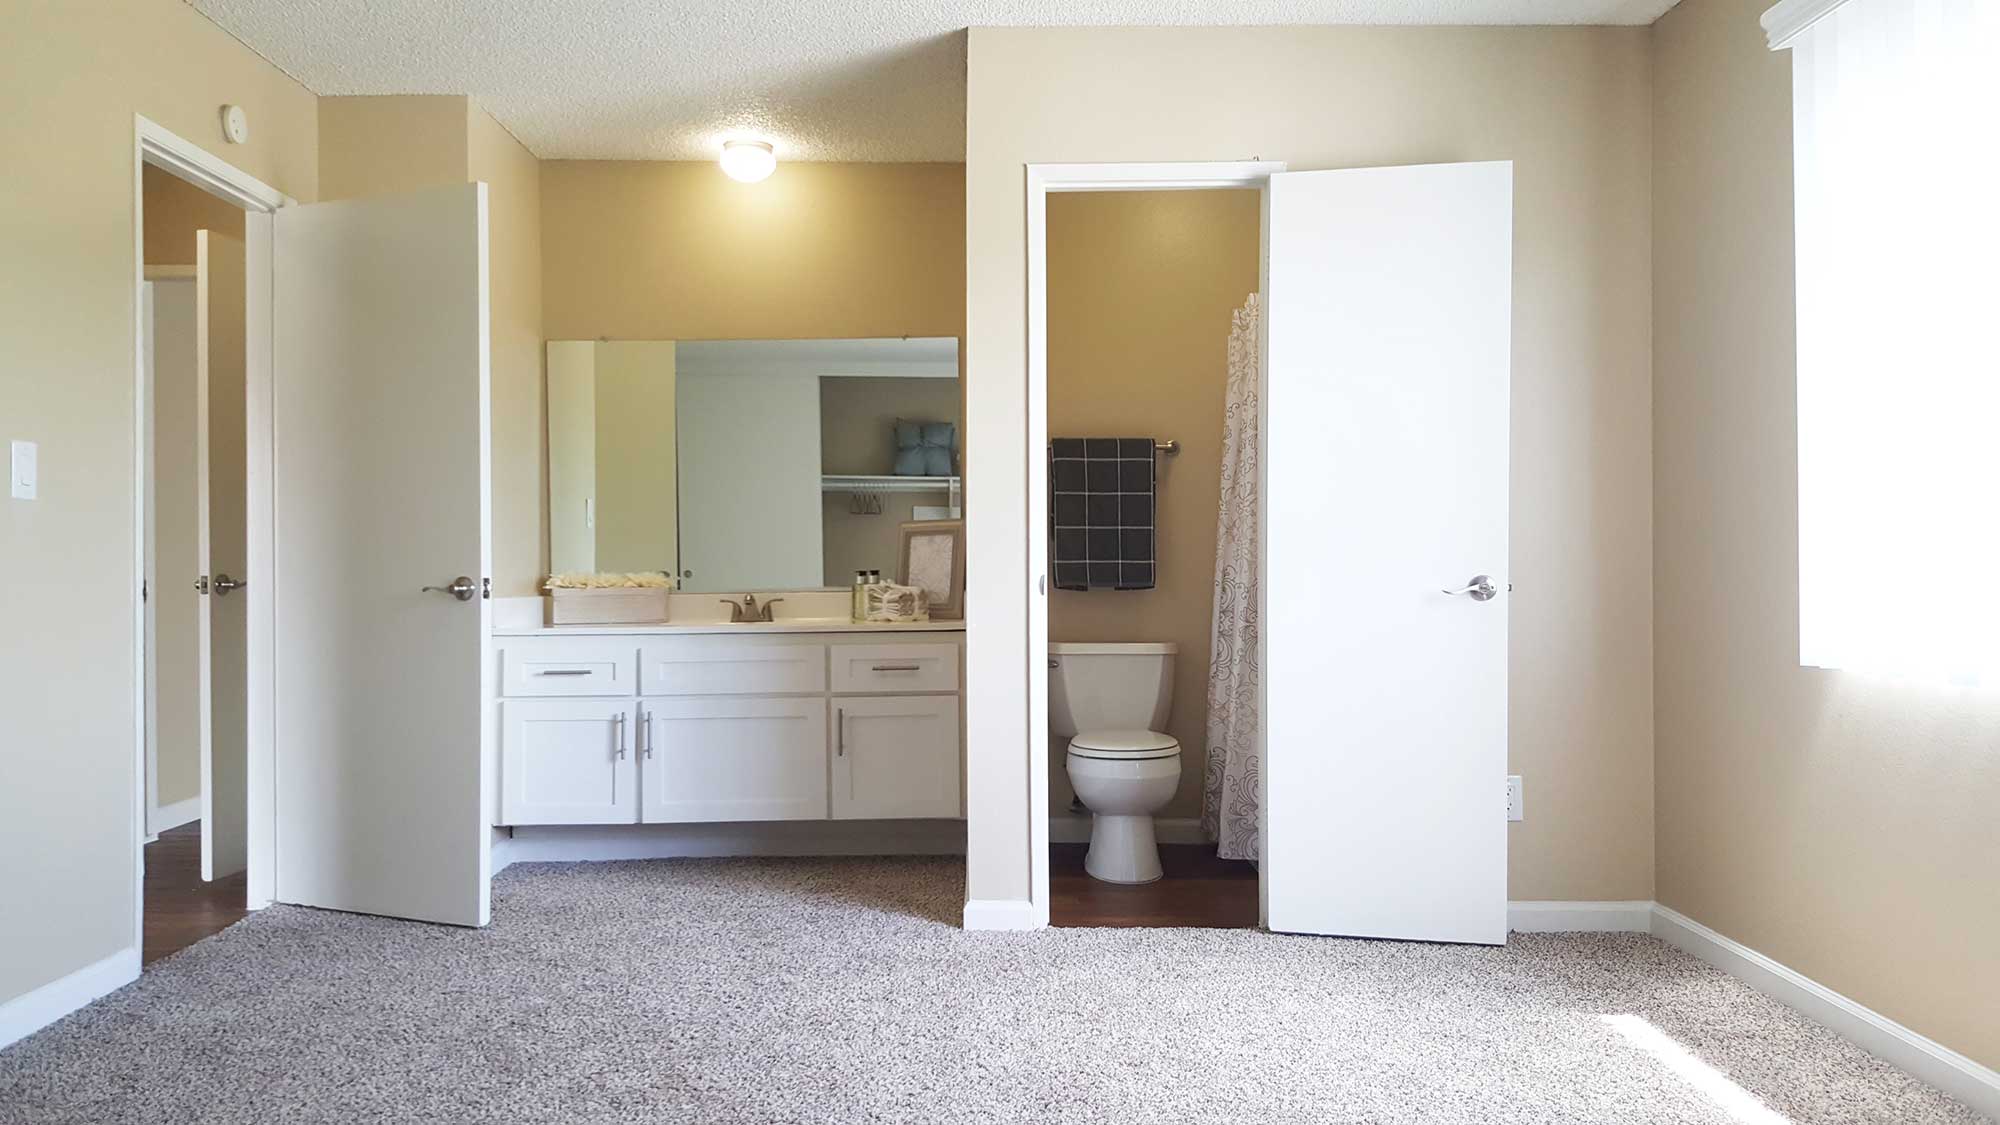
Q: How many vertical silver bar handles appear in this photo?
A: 3